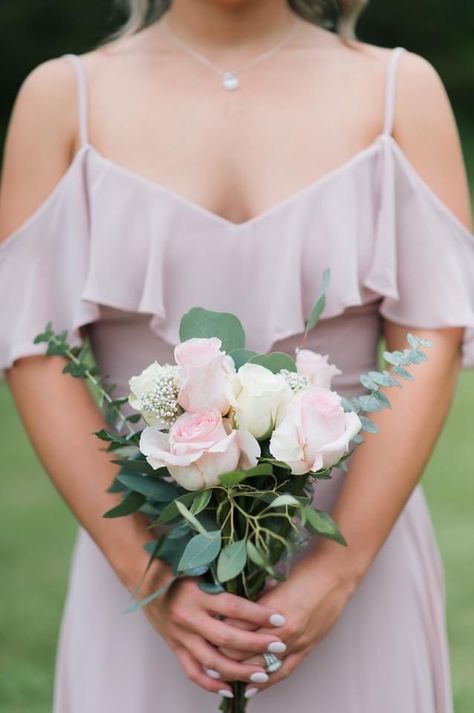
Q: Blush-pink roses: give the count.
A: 4